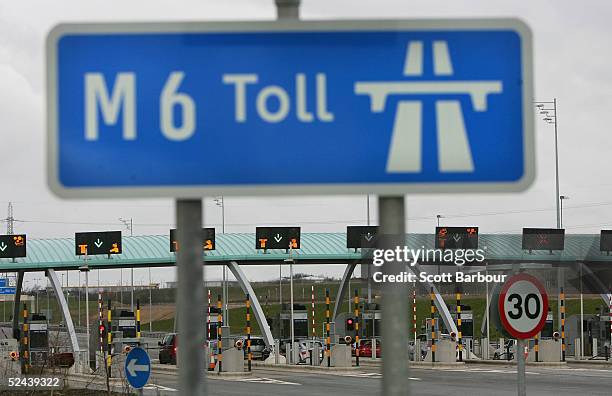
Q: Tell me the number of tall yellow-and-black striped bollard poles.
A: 11